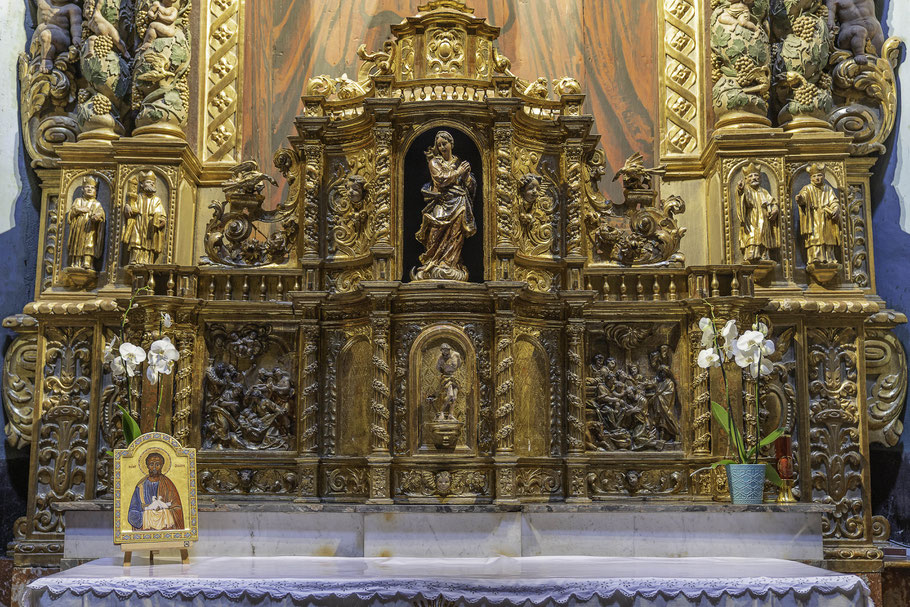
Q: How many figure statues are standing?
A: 6